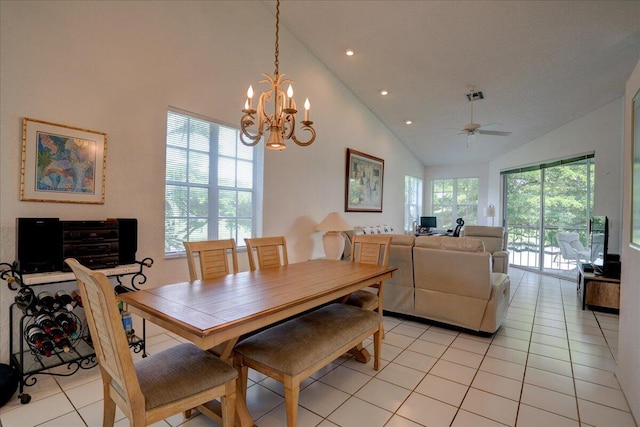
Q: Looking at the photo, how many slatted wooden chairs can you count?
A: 4